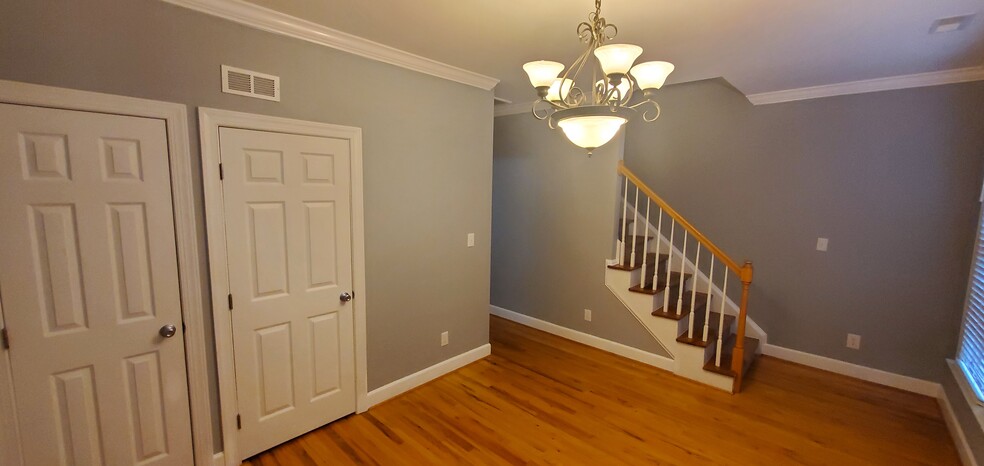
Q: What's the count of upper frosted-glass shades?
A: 5